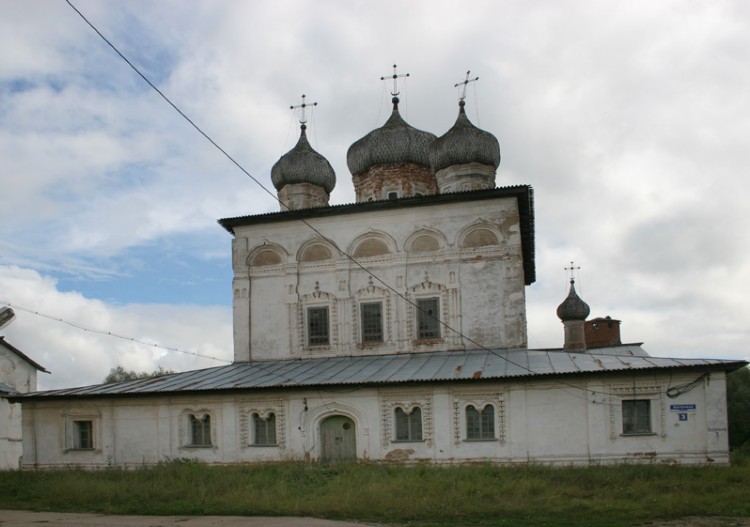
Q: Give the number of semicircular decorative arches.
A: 5